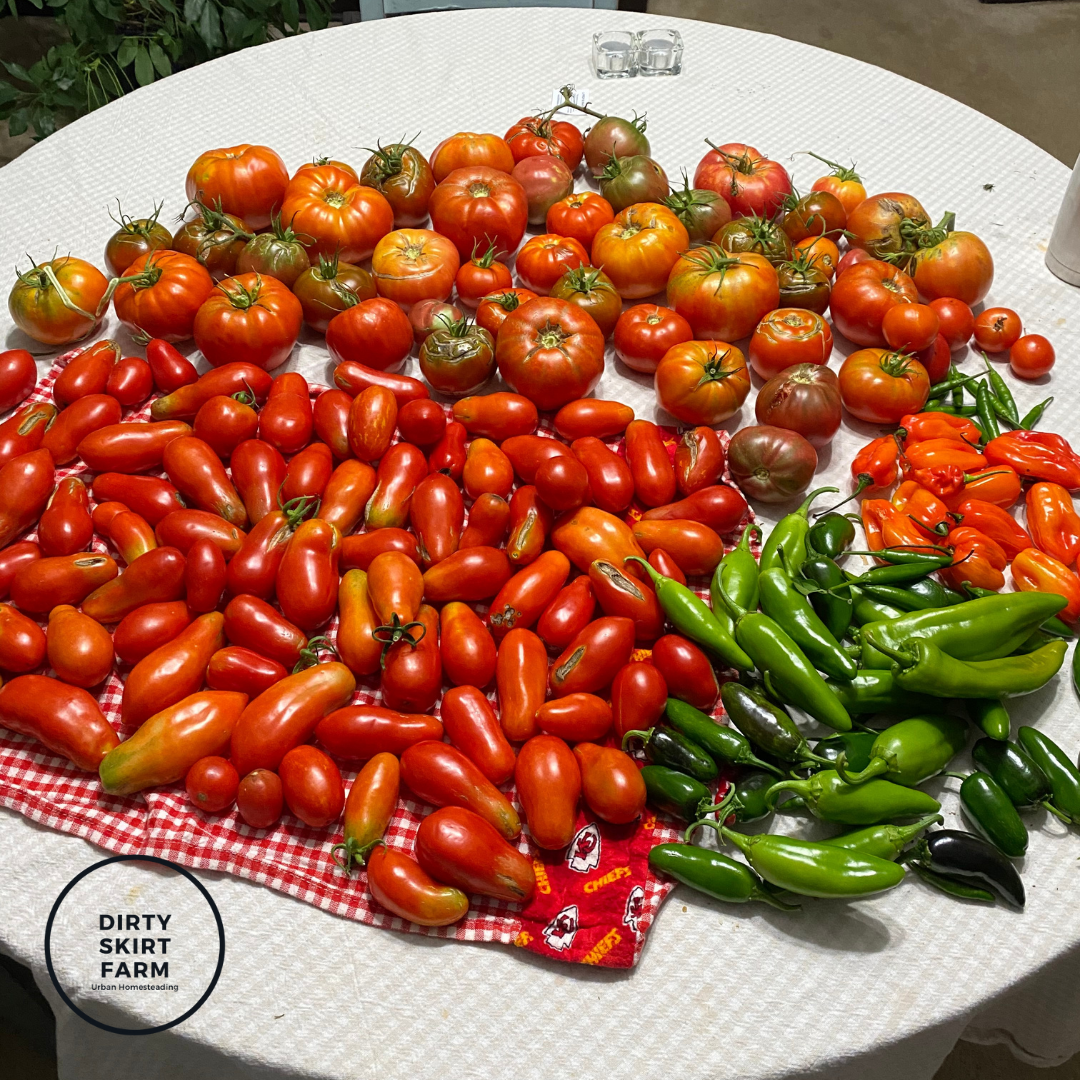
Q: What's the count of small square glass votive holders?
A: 2